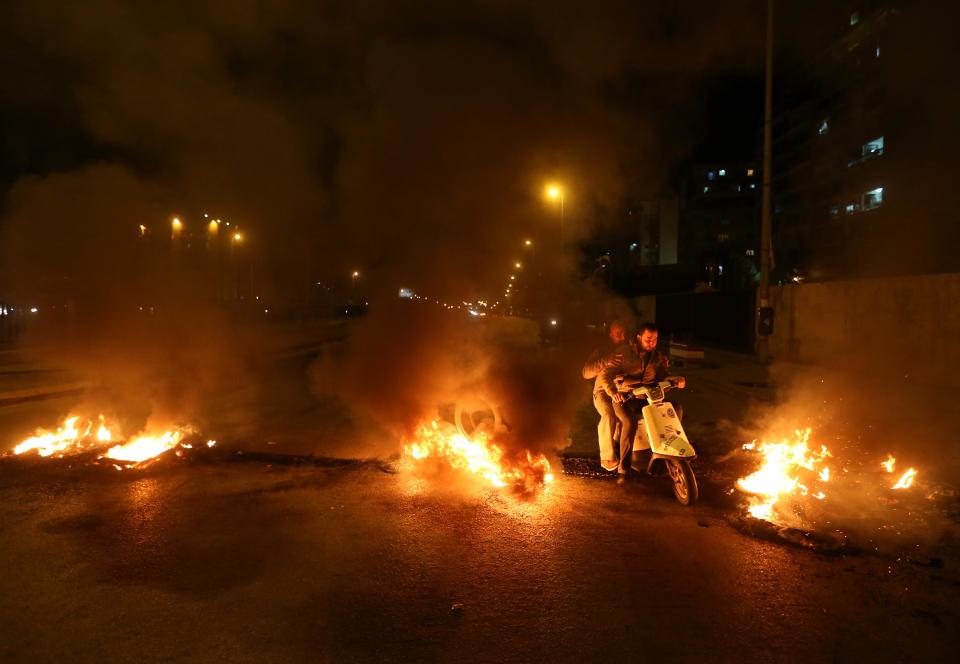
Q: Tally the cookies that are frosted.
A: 0